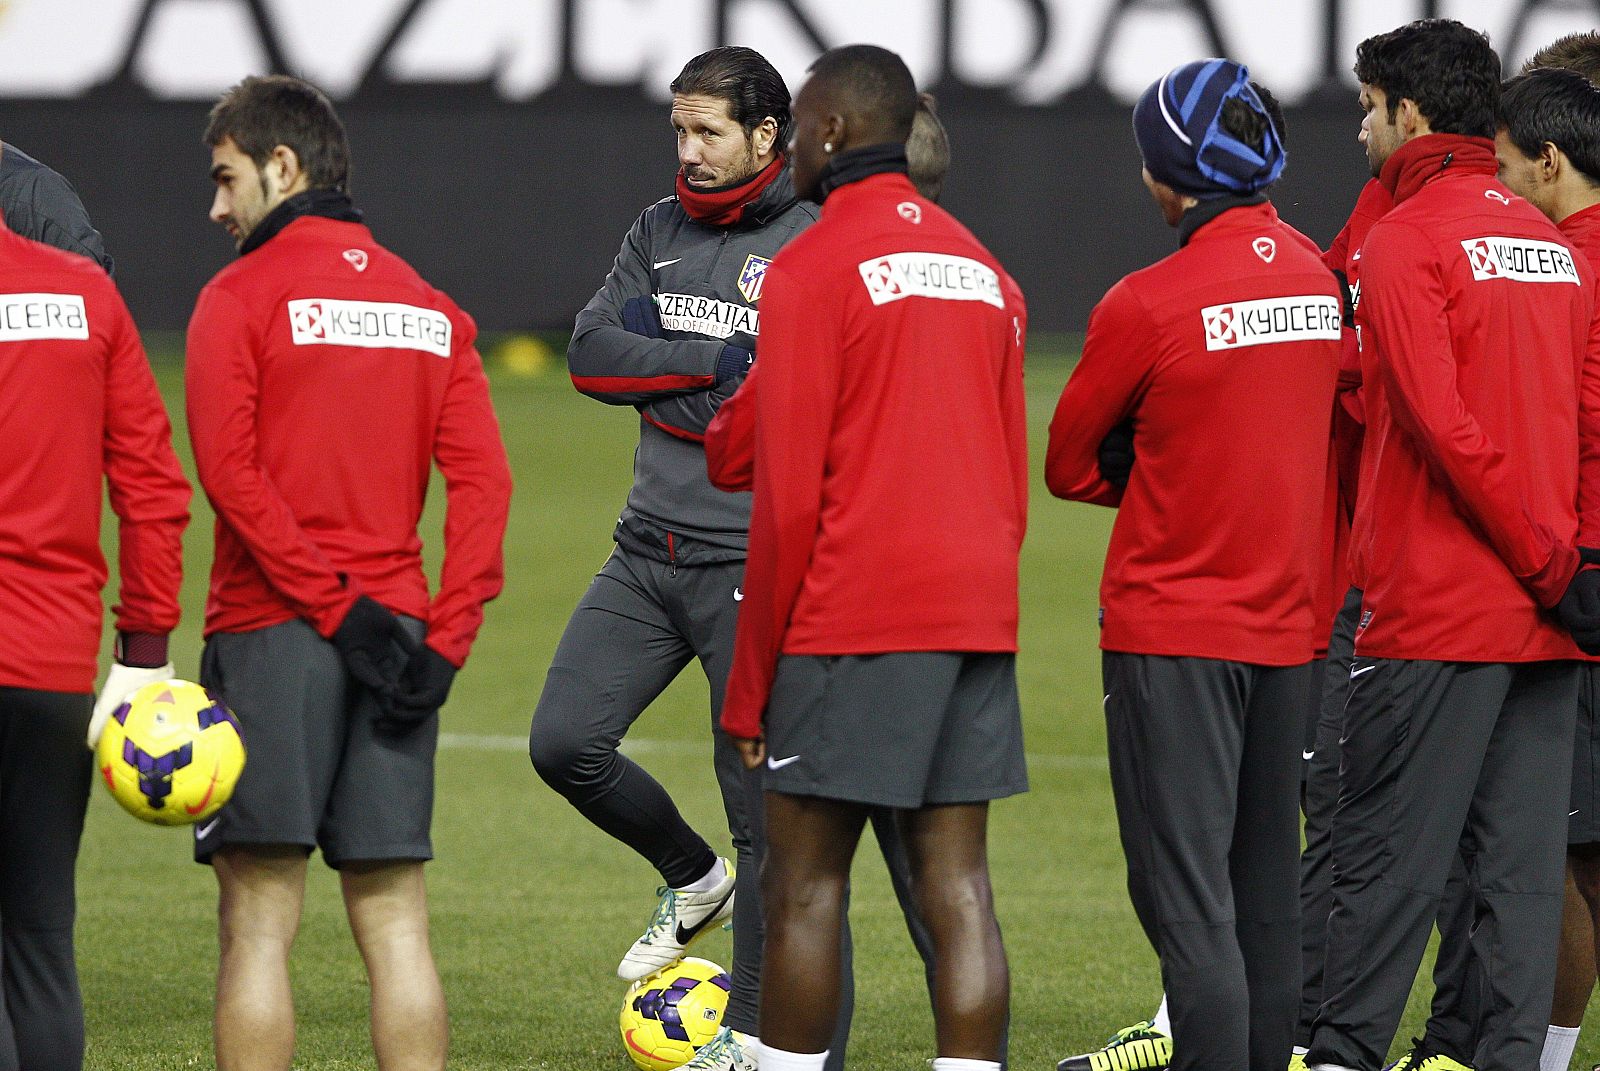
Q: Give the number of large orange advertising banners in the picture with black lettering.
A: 0